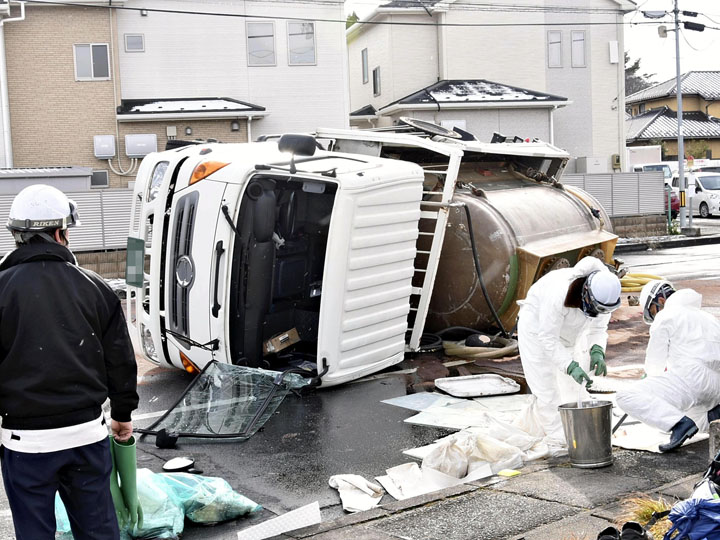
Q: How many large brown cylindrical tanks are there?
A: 1